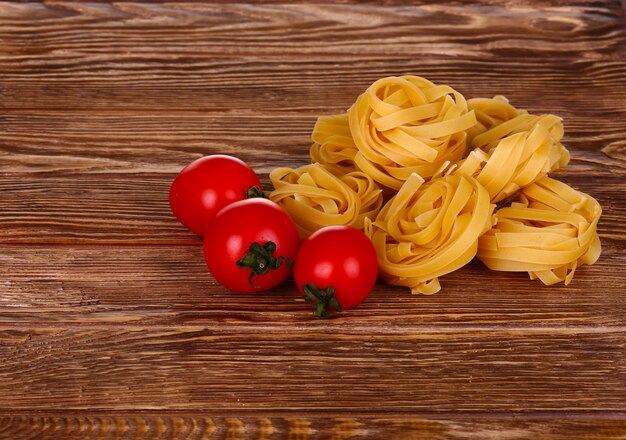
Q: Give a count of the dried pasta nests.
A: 7